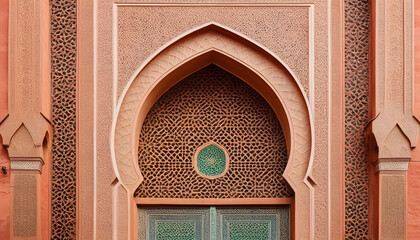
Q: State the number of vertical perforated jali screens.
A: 2